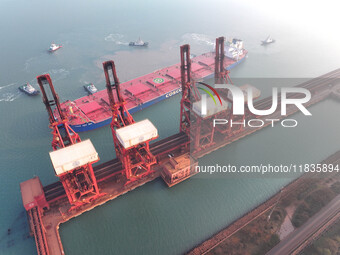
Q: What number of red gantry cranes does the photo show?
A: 4